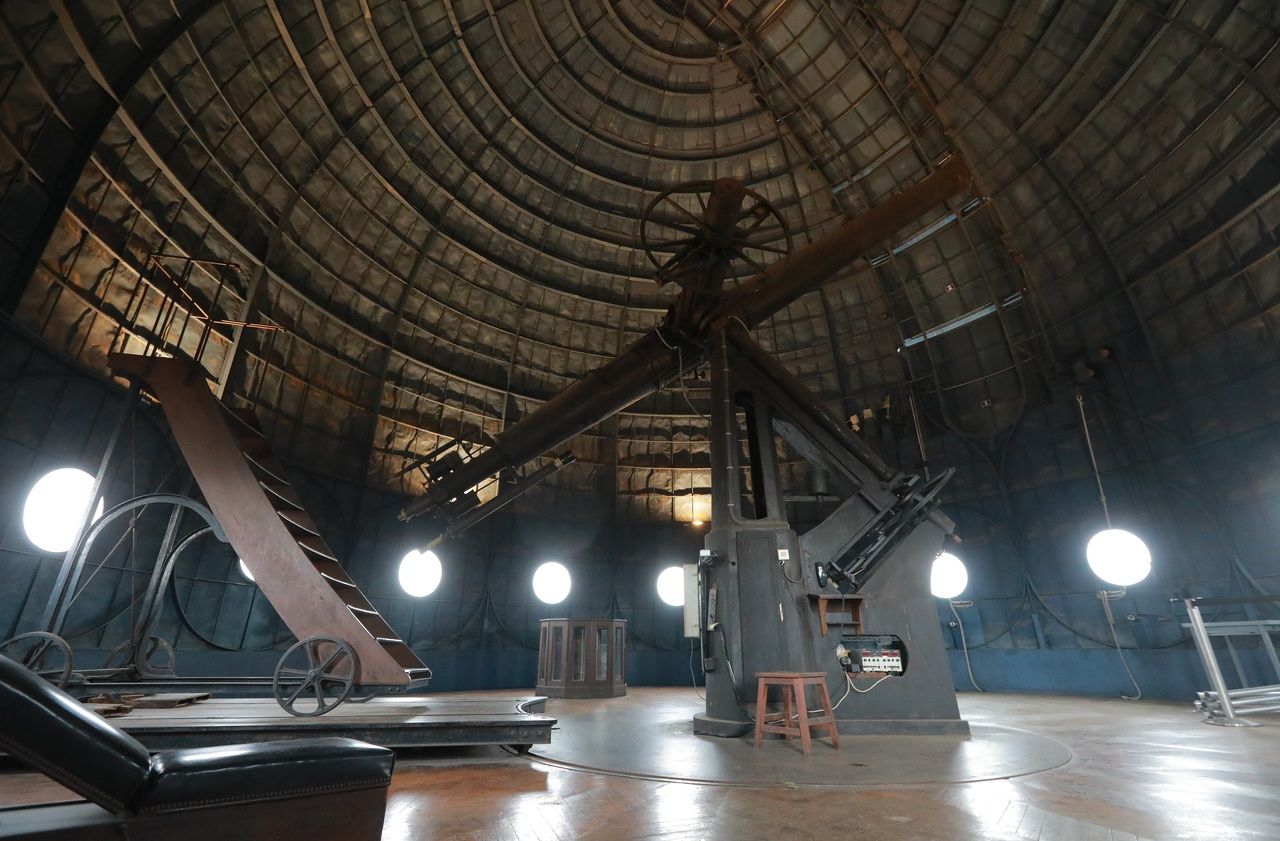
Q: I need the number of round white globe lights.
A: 7